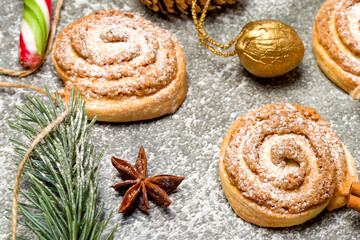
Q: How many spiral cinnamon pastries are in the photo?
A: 3